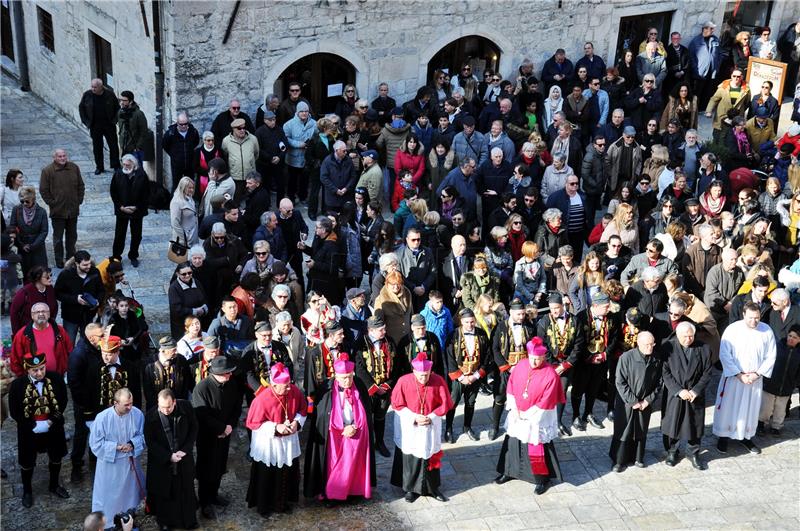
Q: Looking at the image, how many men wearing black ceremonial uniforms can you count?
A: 13